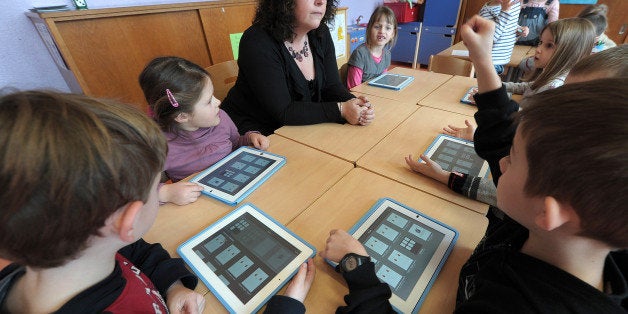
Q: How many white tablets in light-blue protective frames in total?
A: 6